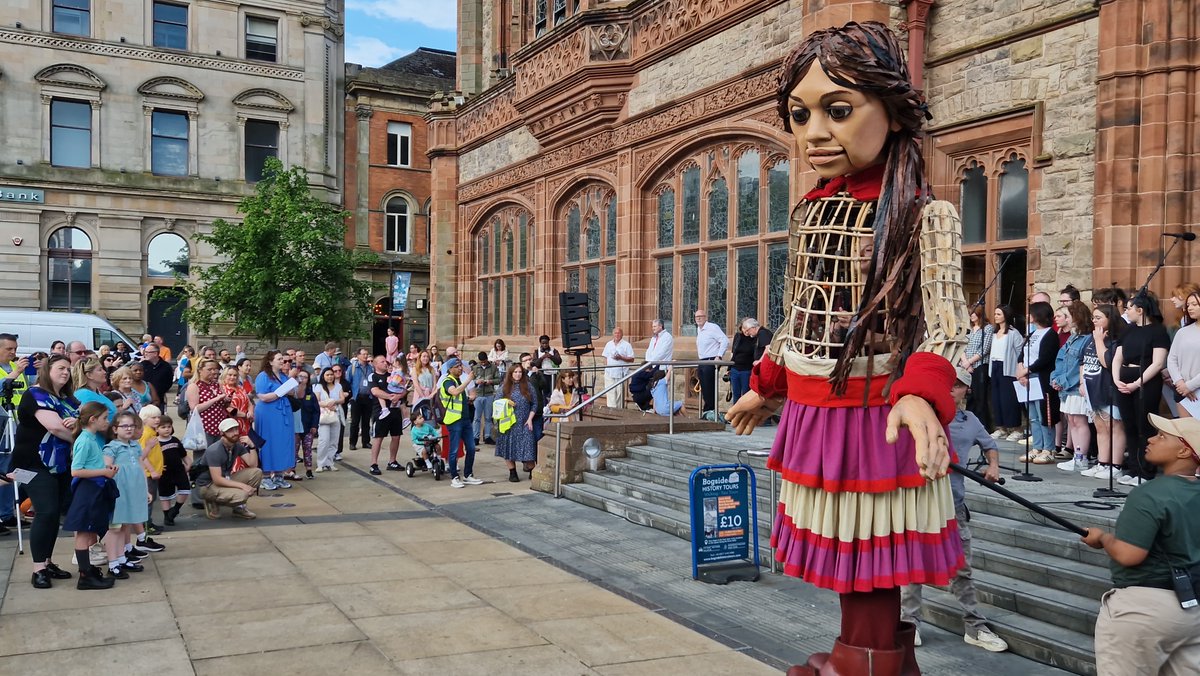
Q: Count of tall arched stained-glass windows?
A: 3